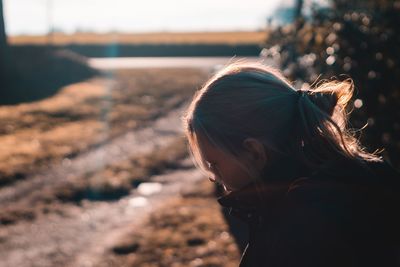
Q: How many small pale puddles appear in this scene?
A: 2